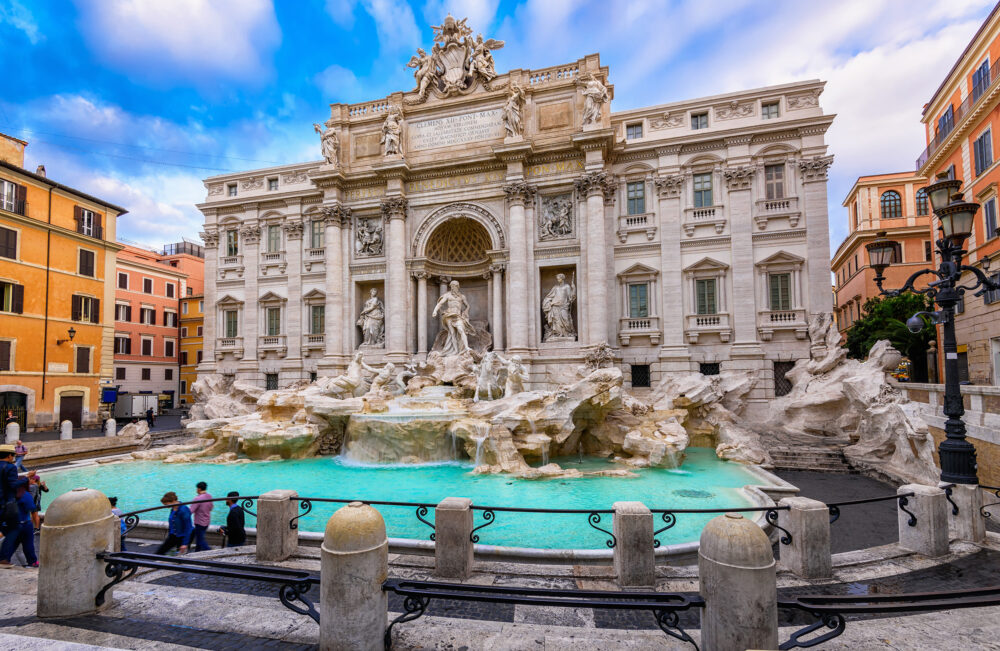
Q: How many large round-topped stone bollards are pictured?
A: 3